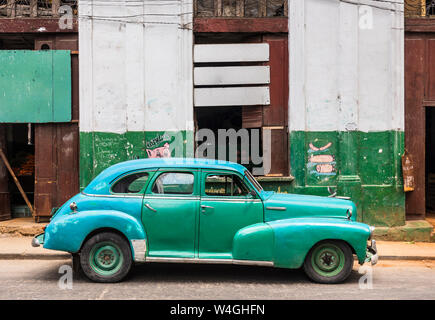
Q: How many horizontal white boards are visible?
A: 3